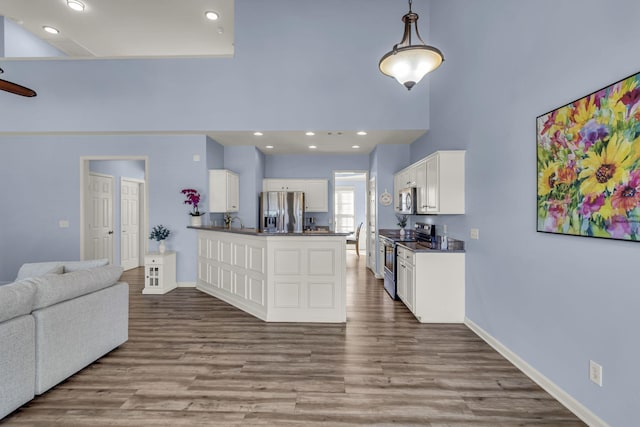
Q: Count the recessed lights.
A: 9